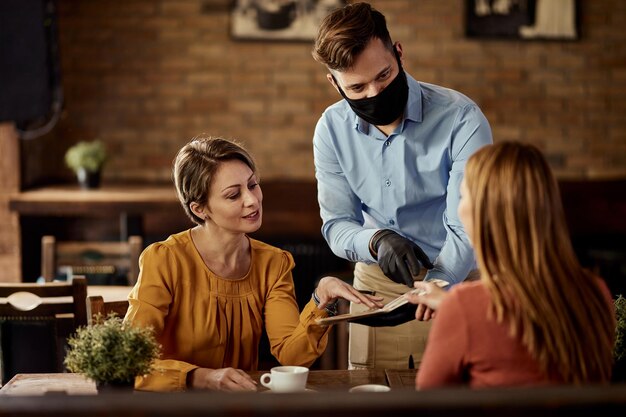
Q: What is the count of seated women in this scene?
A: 2